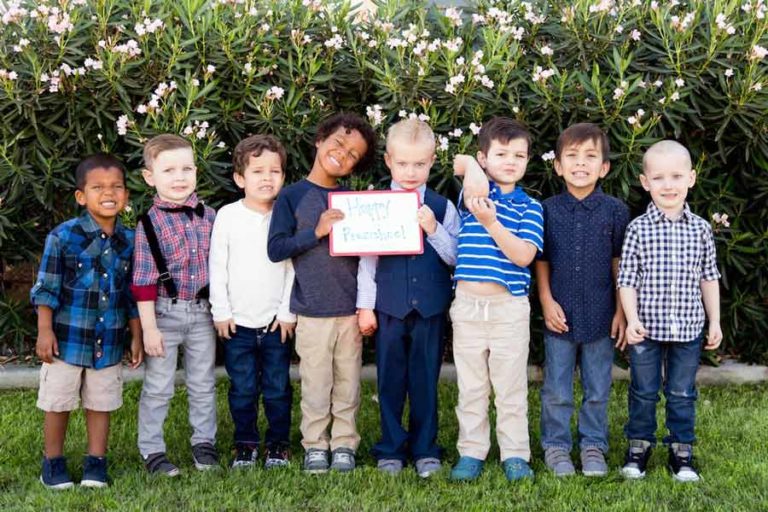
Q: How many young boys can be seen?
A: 8